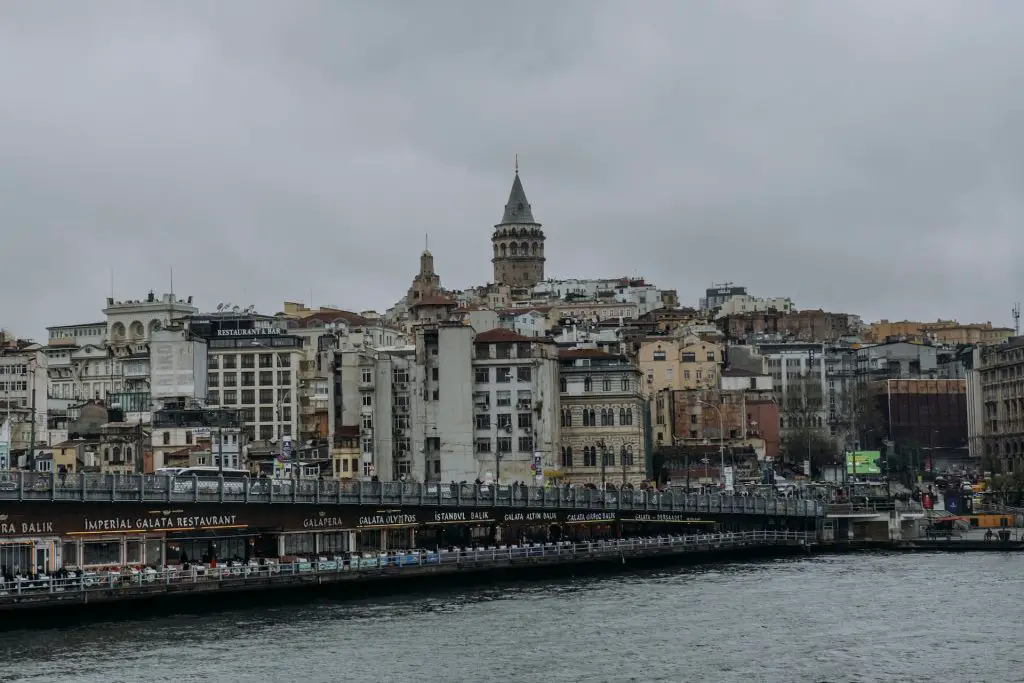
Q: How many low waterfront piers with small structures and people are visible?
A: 1